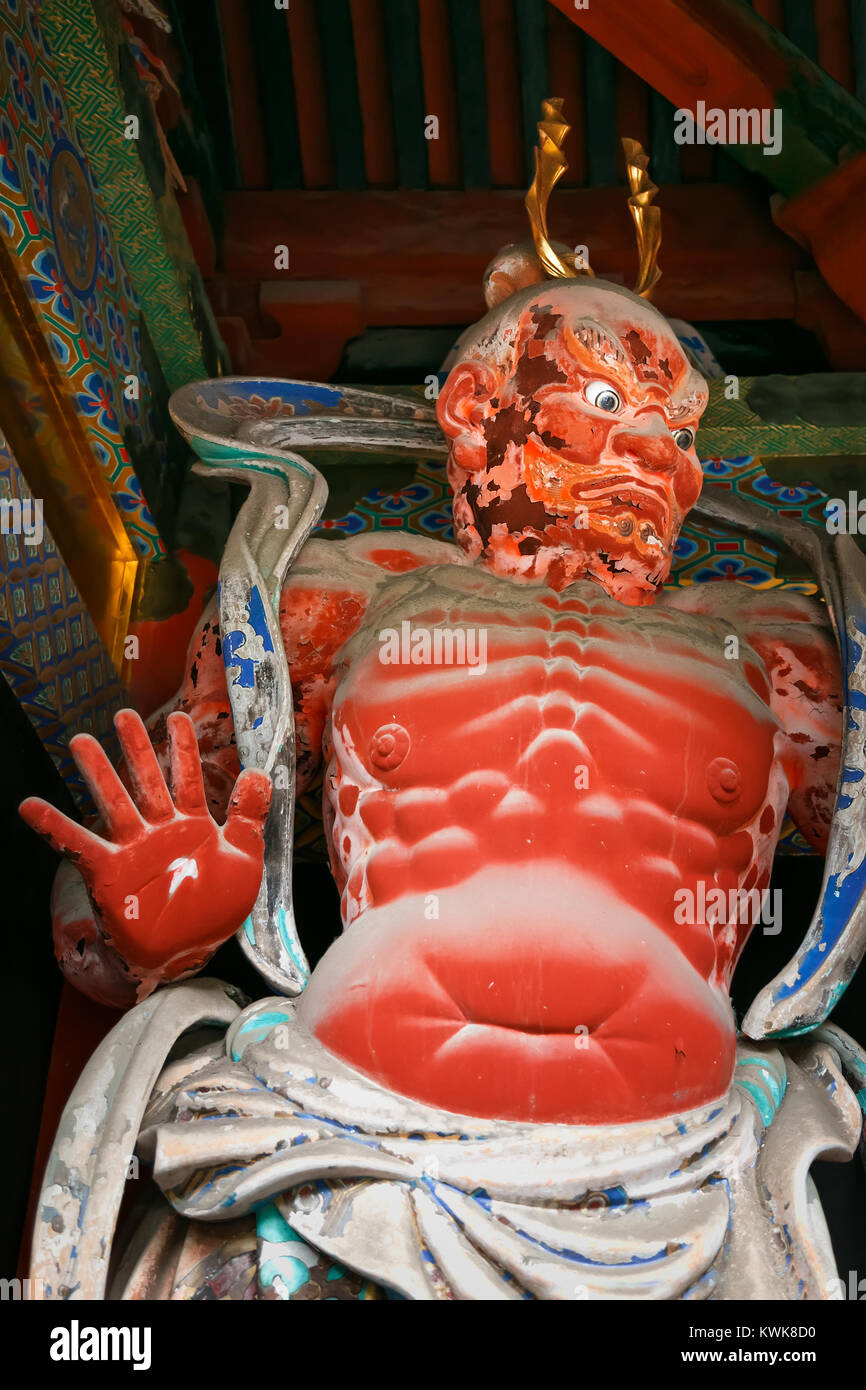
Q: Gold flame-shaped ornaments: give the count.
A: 2